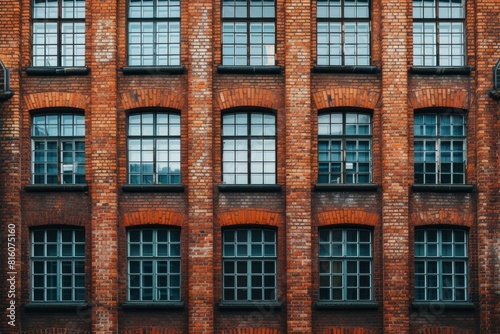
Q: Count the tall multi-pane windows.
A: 15